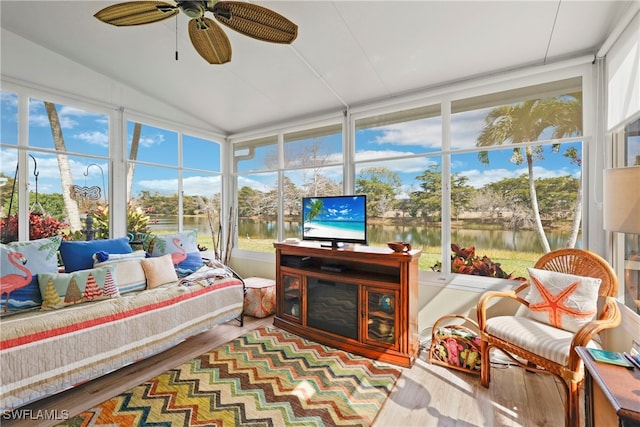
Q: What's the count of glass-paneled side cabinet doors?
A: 2